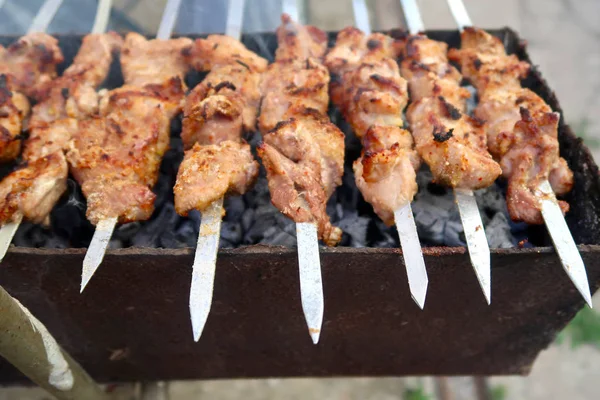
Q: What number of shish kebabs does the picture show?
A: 8